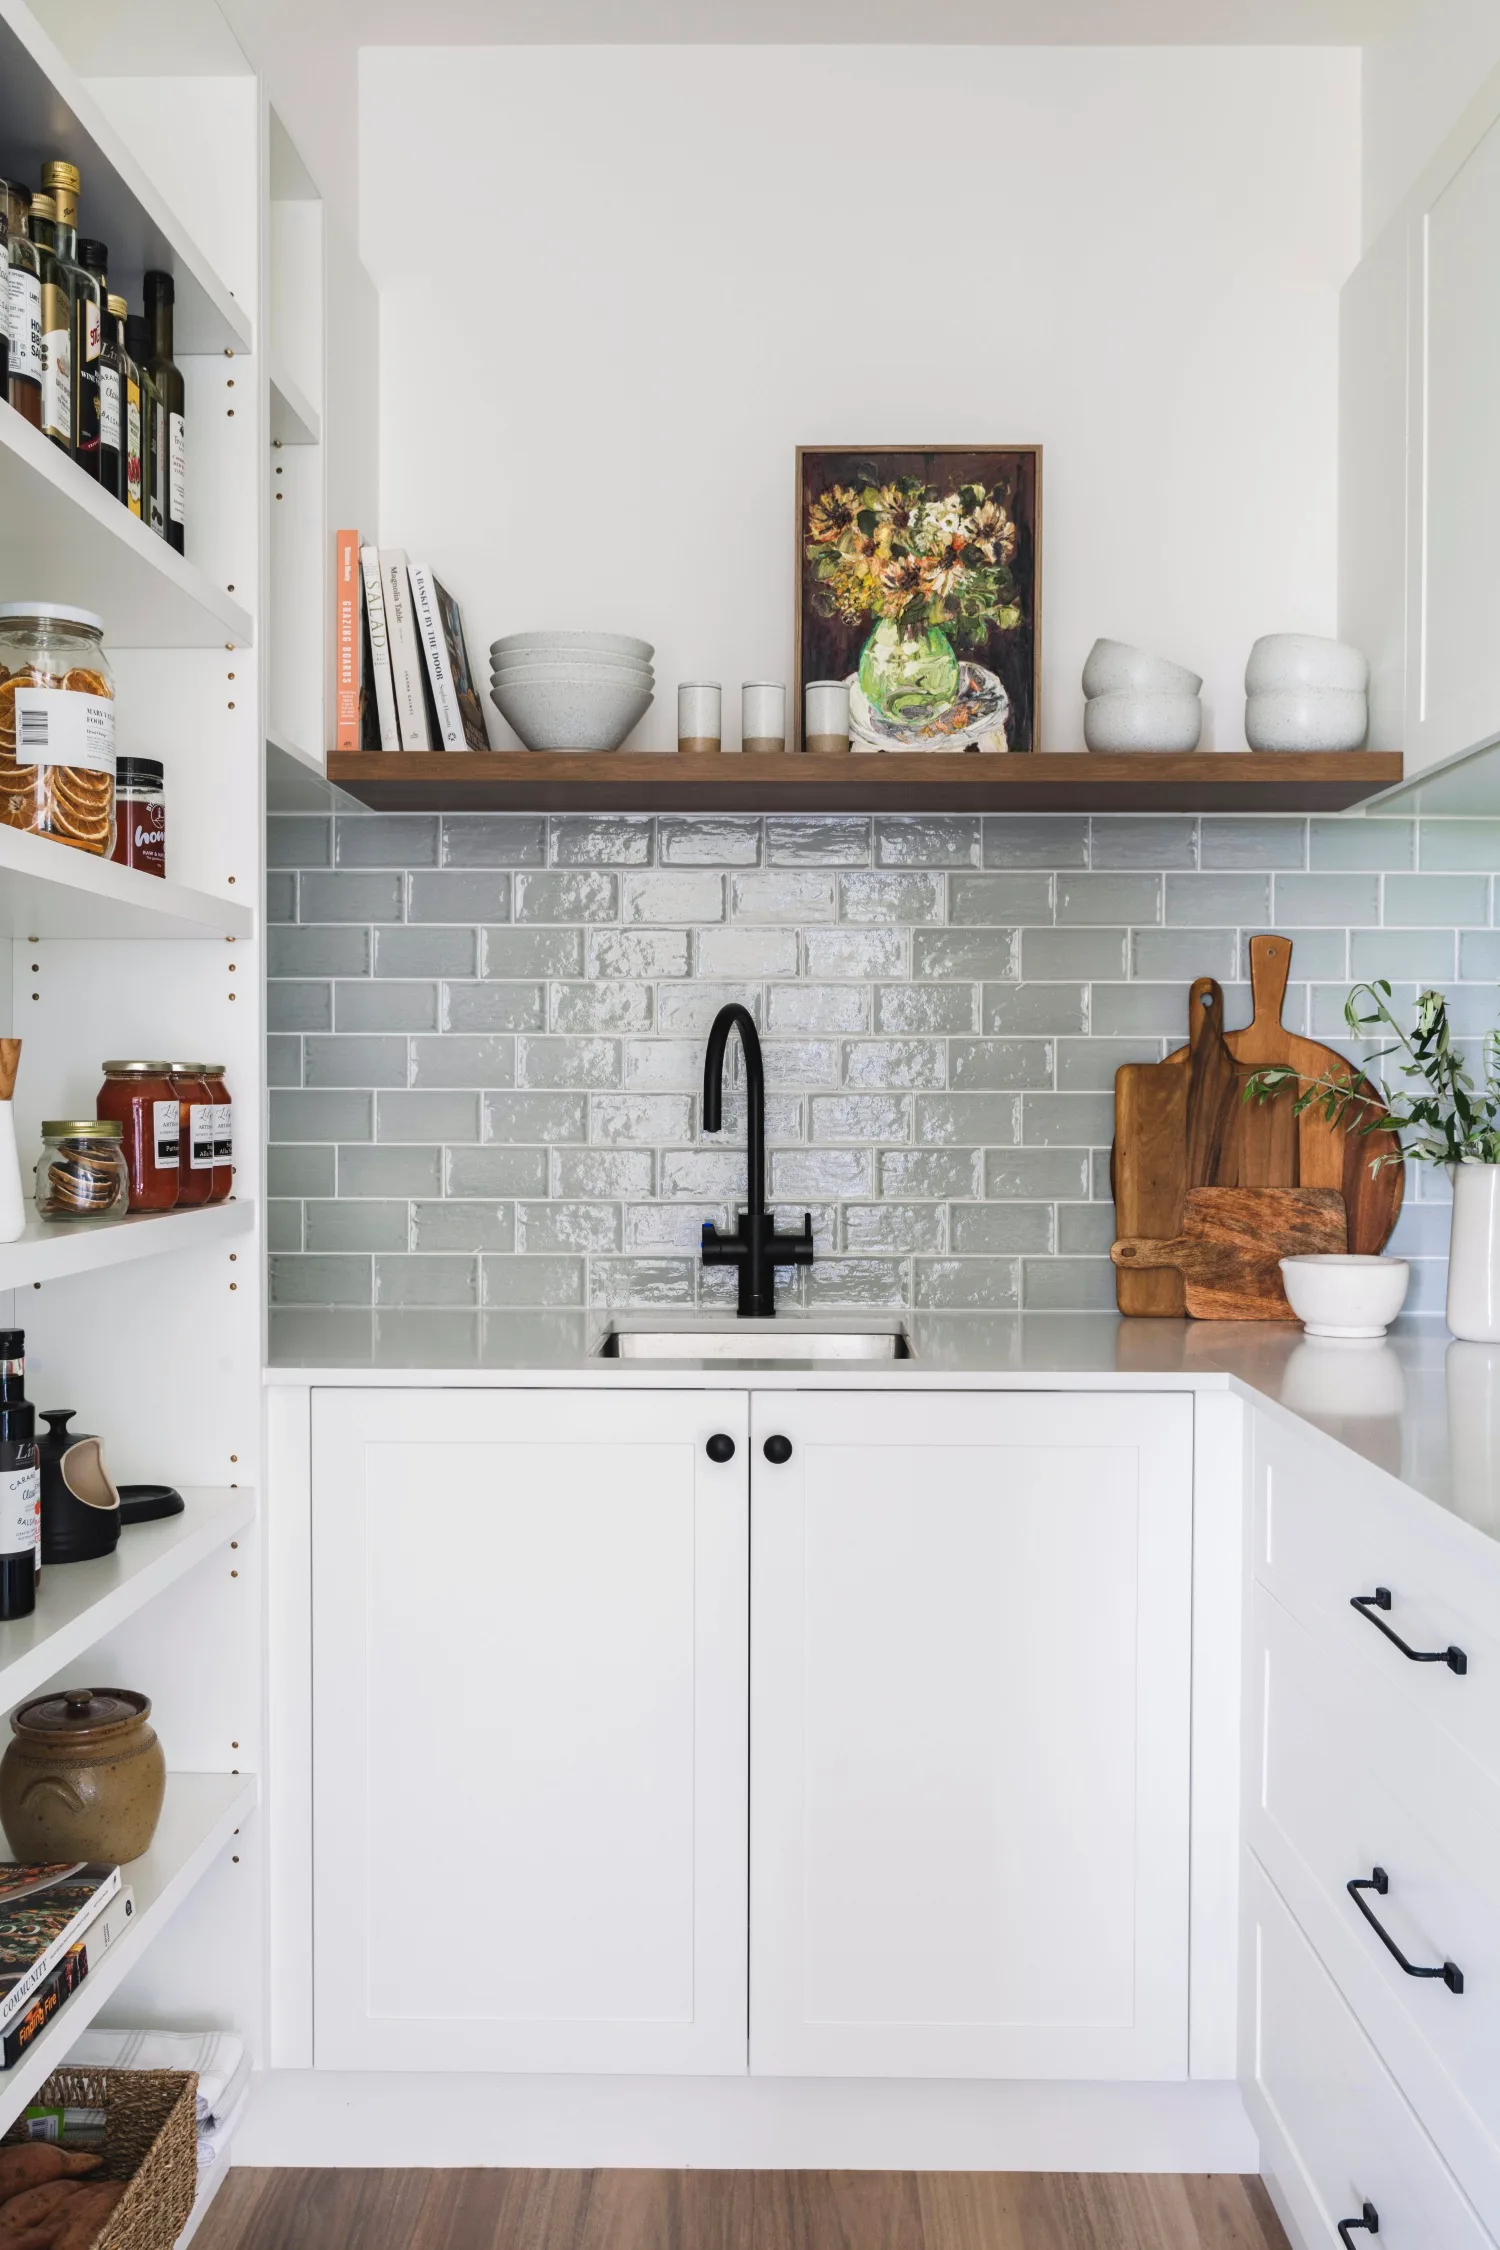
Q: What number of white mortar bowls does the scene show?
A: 1